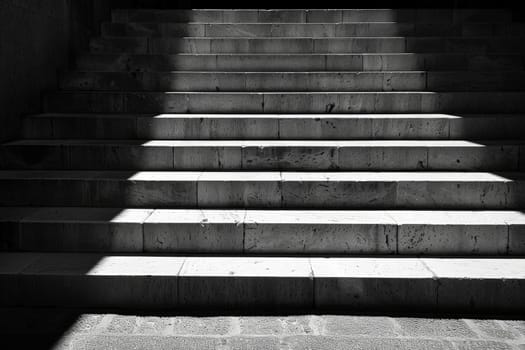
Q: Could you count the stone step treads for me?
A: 11